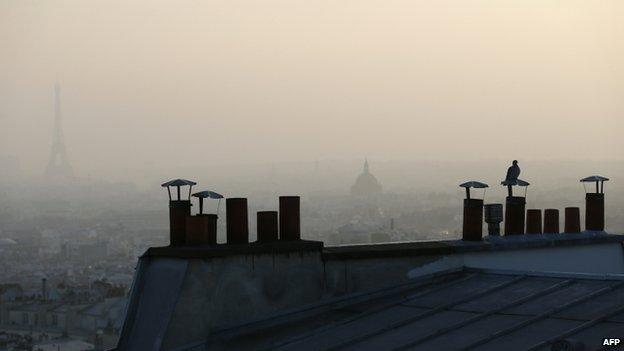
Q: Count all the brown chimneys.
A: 11